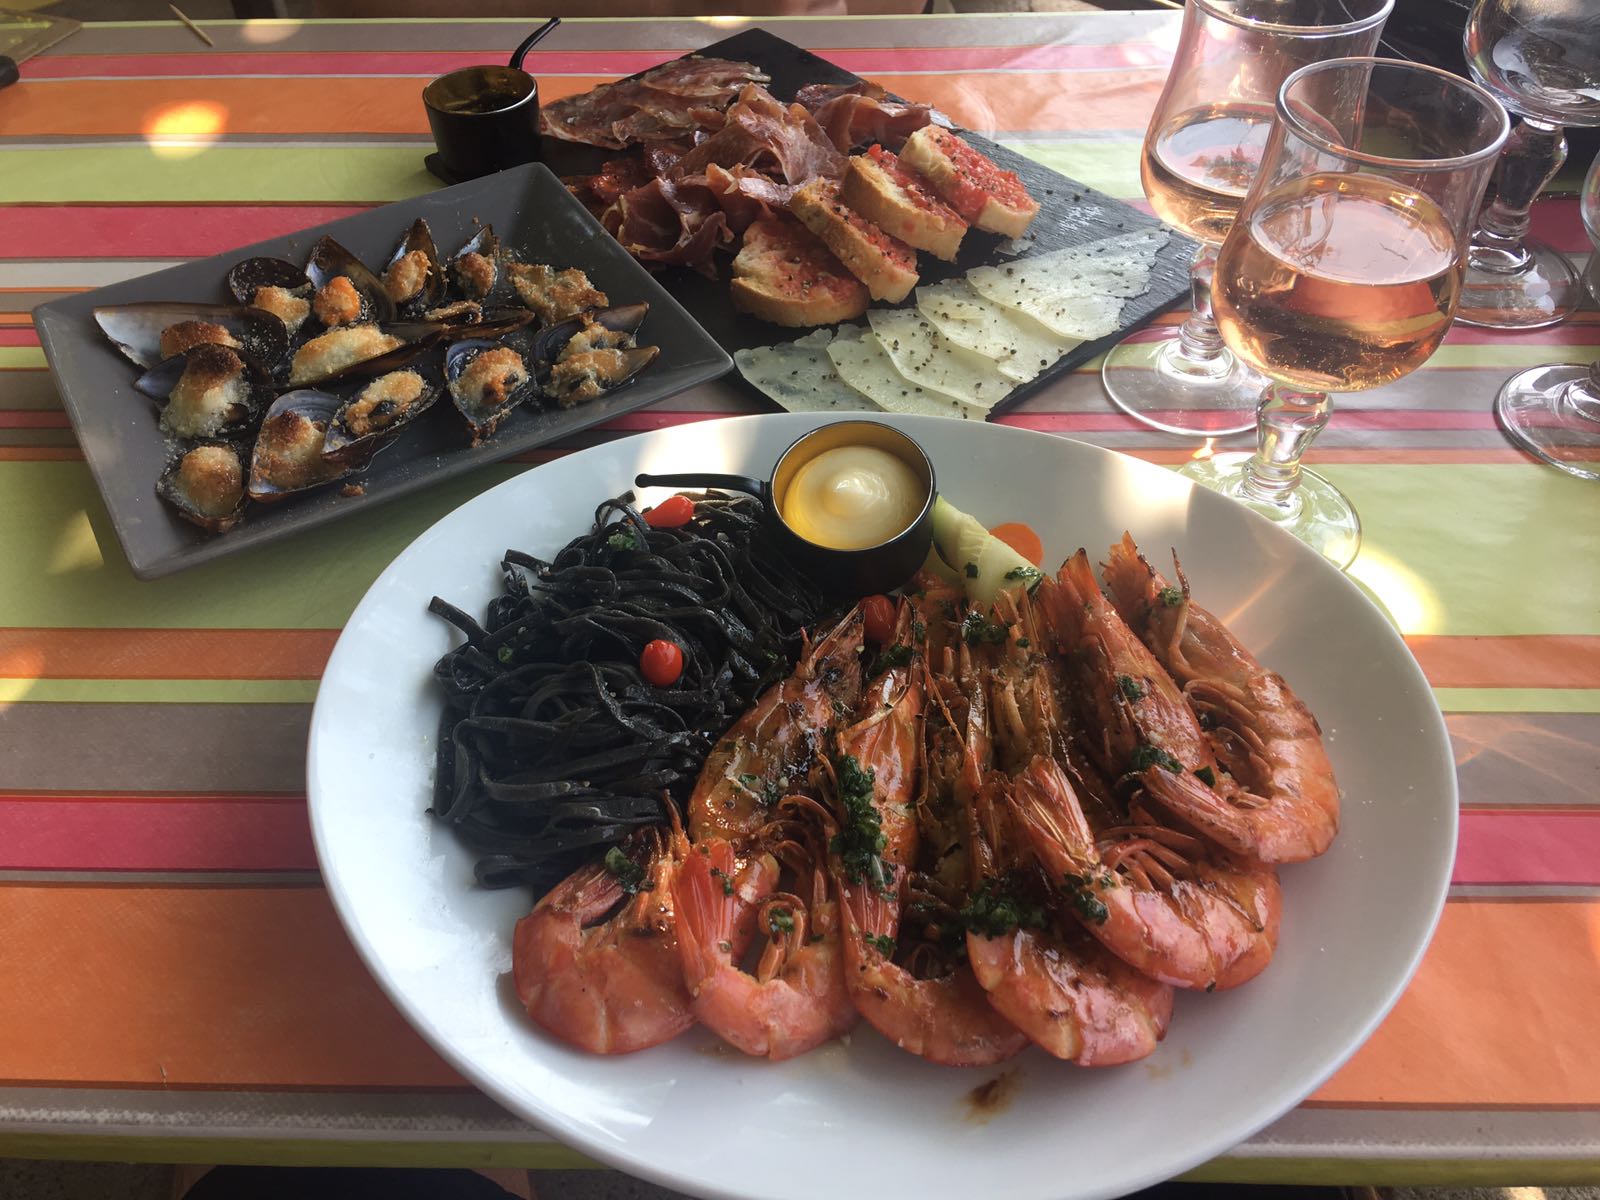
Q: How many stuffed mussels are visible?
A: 15